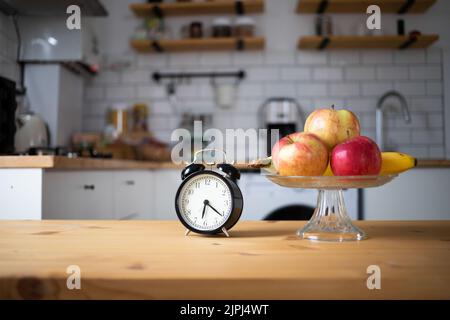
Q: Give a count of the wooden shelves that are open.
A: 4